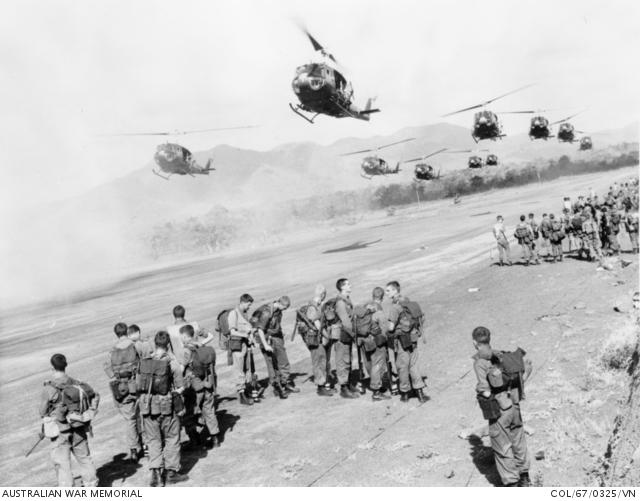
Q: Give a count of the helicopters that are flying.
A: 10